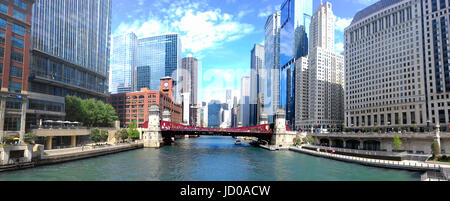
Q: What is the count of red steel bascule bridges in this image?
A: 1